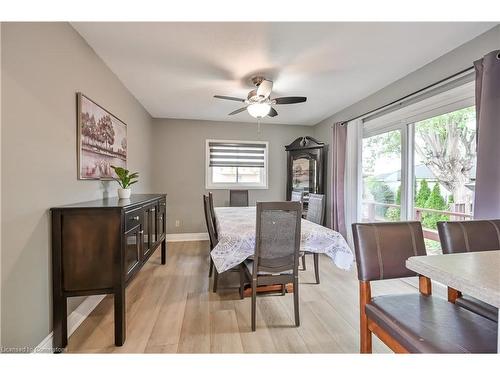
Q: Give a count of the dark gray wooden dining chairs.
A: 6